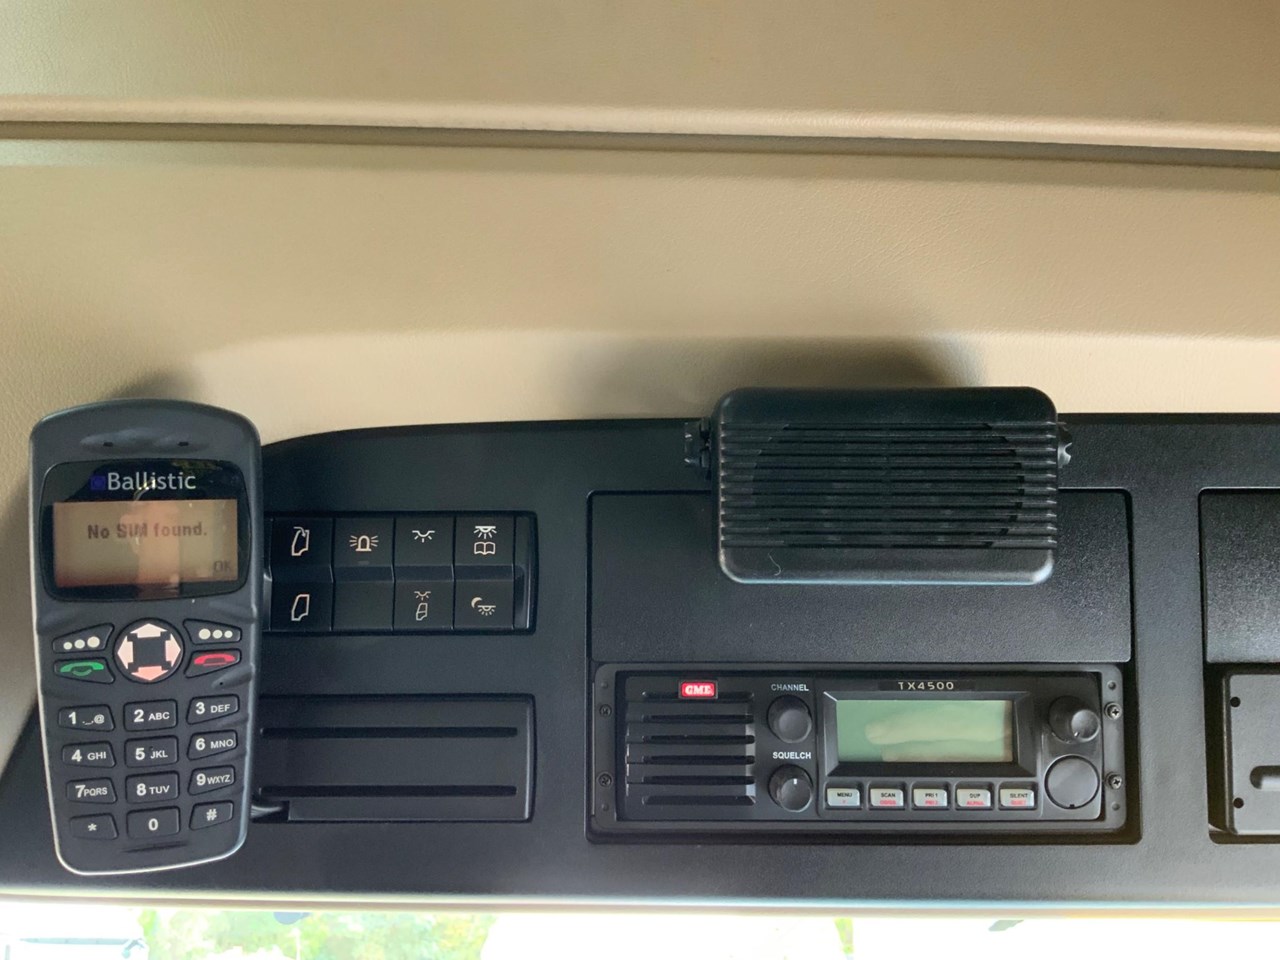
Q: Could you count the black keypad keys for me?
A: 12